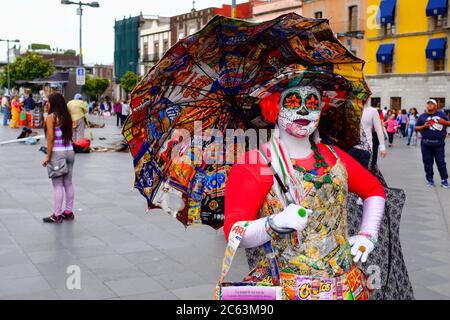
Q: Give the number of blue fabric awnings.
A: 4